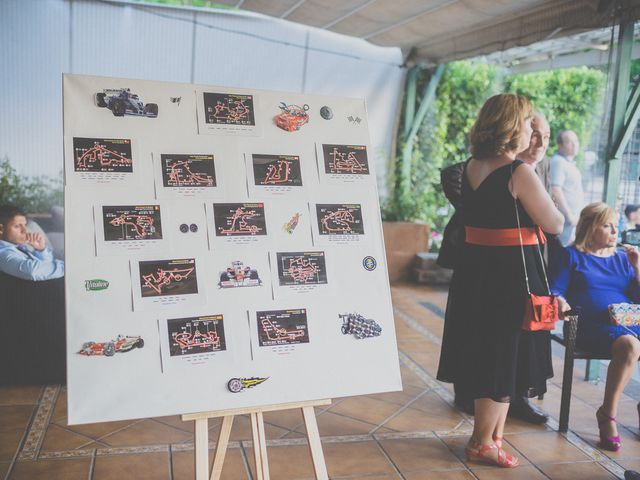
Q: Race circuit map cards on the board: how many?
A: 12